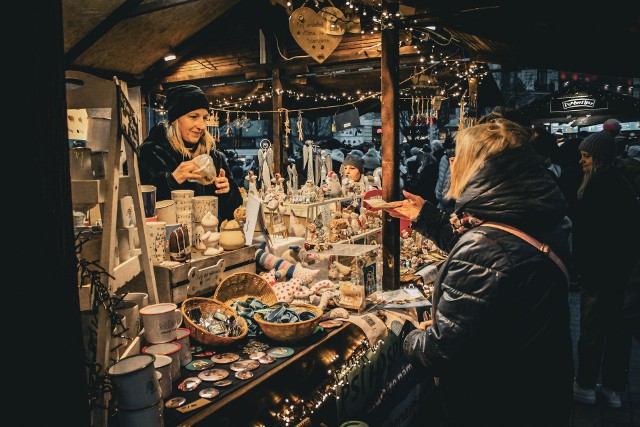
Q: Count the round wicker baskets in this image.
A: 3